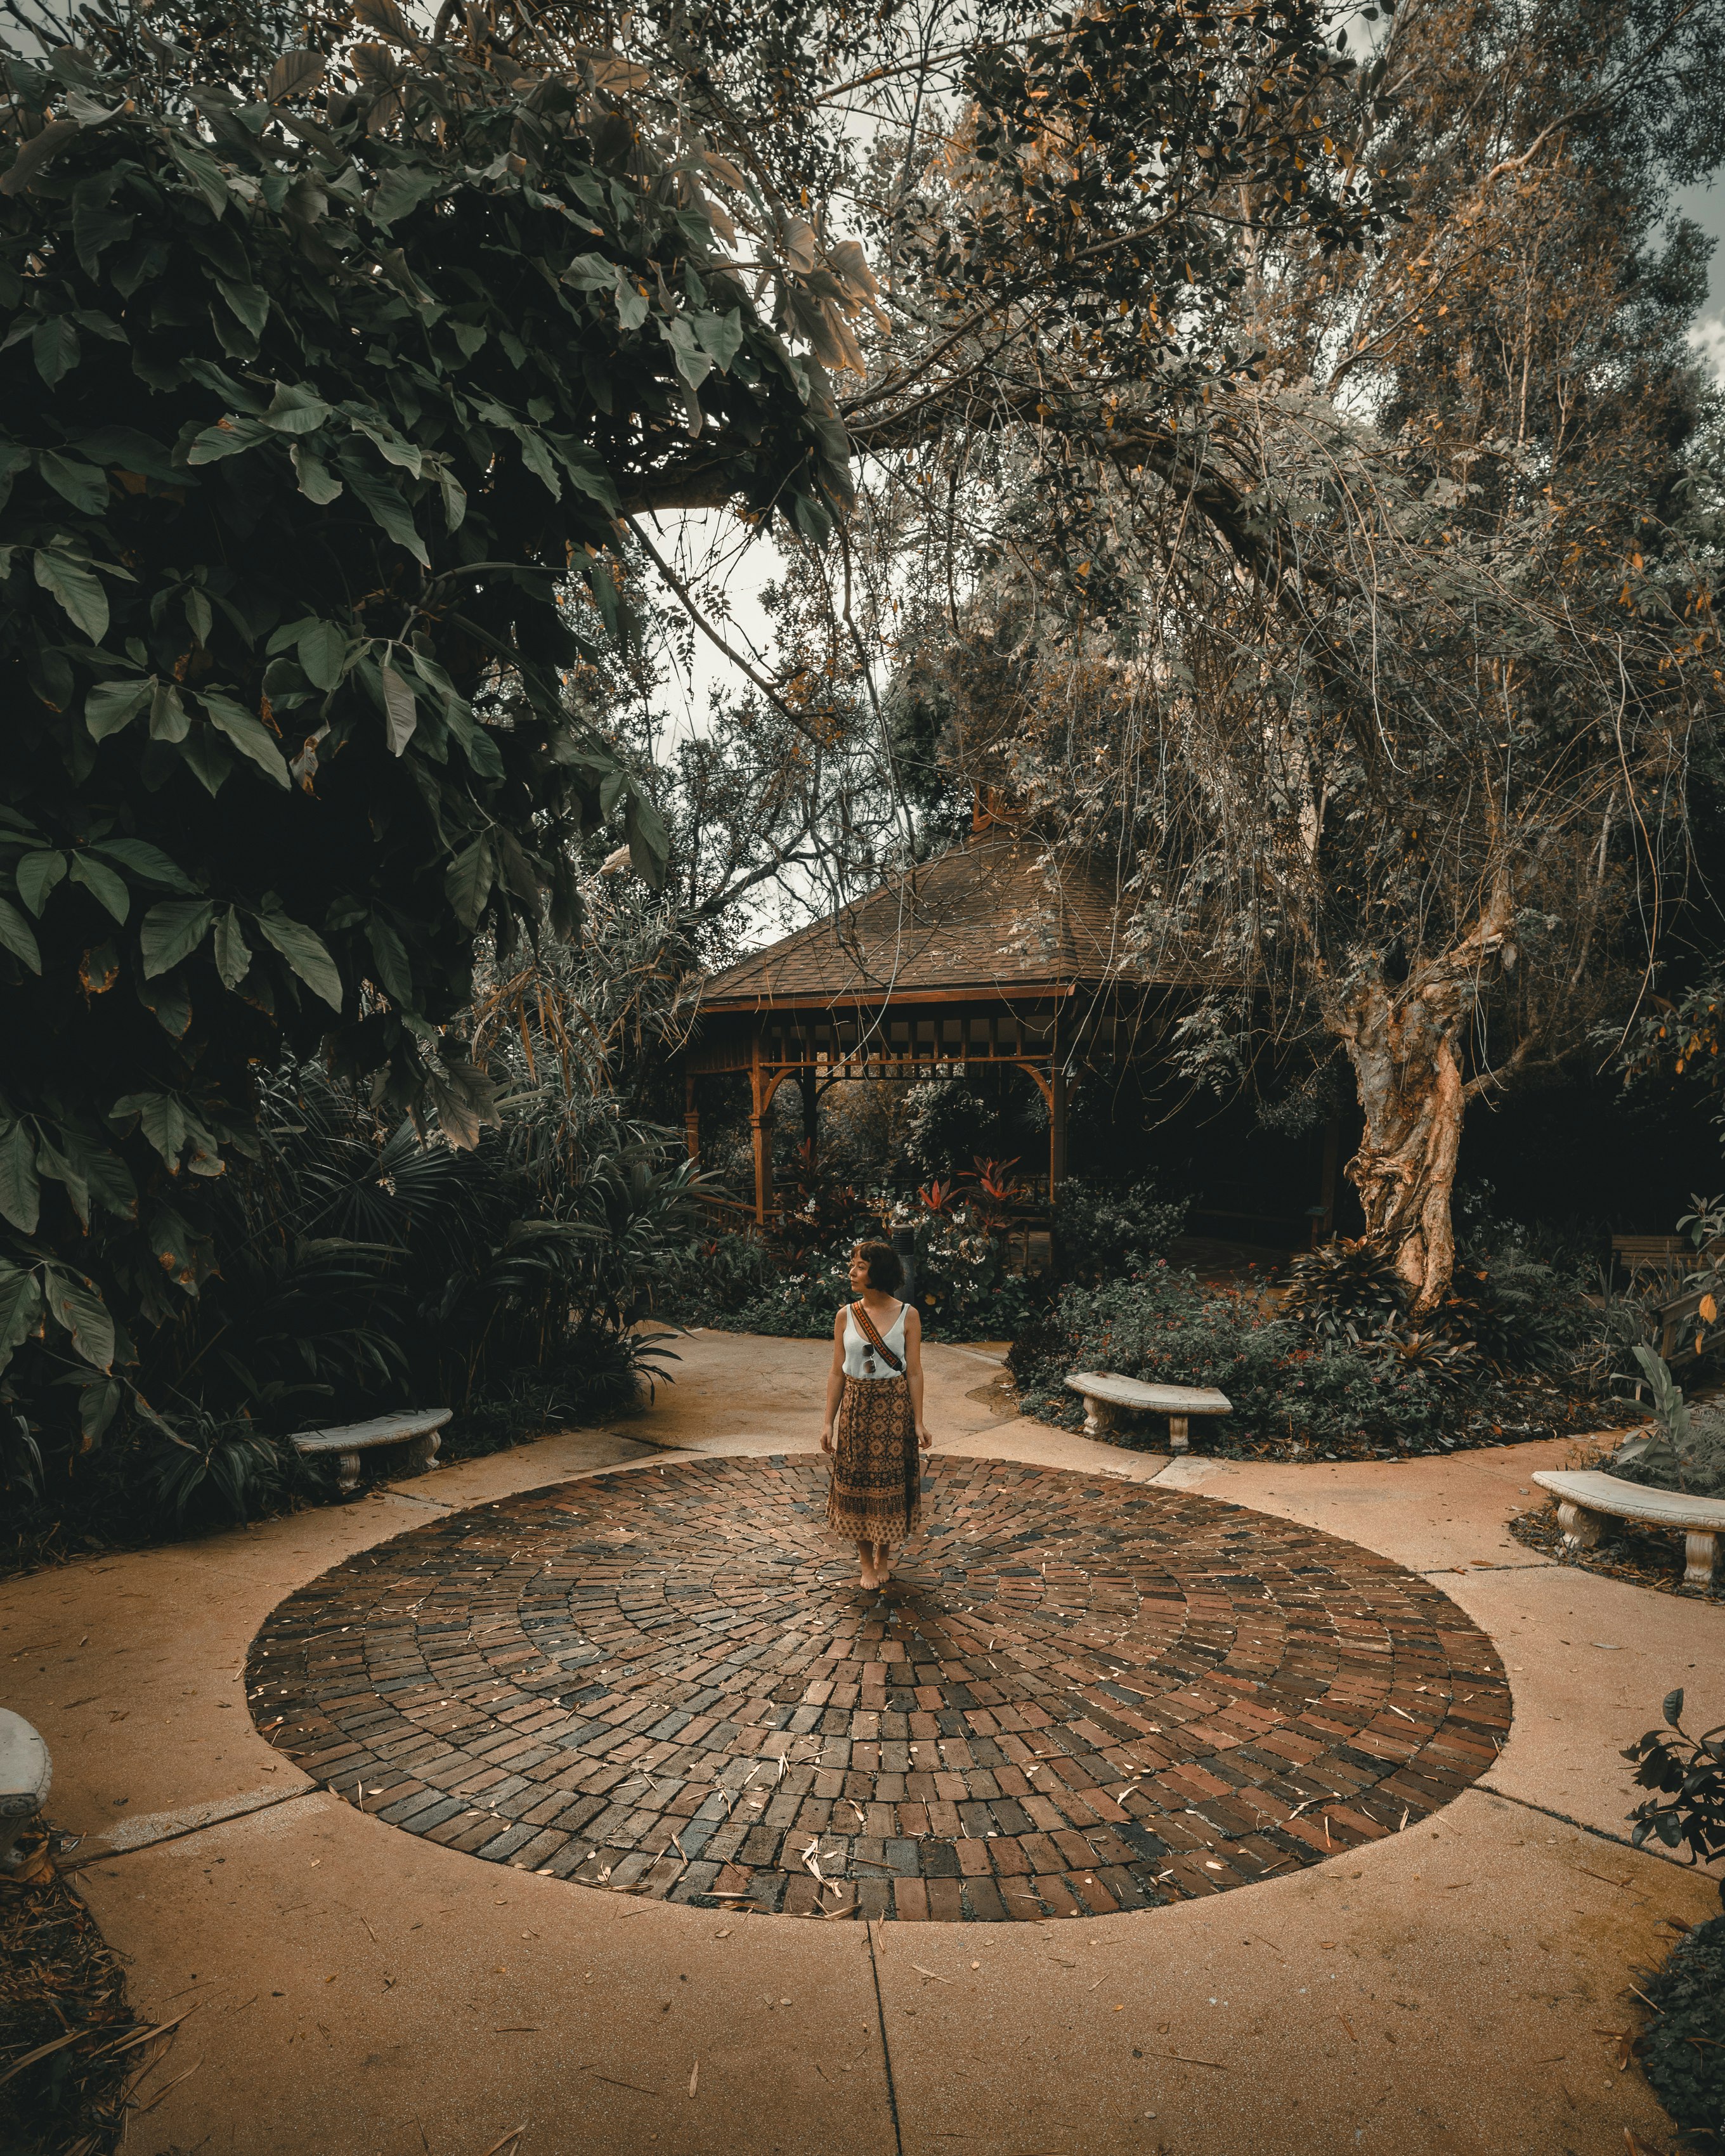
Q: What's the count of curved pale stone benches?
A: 4